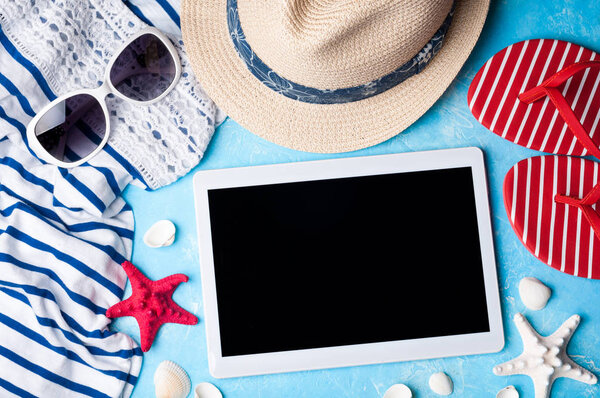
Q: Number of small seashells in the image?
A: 7